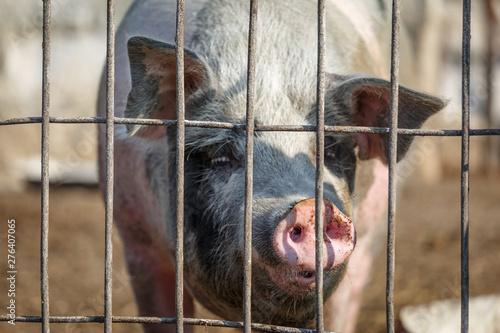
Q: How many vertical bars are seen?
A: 7